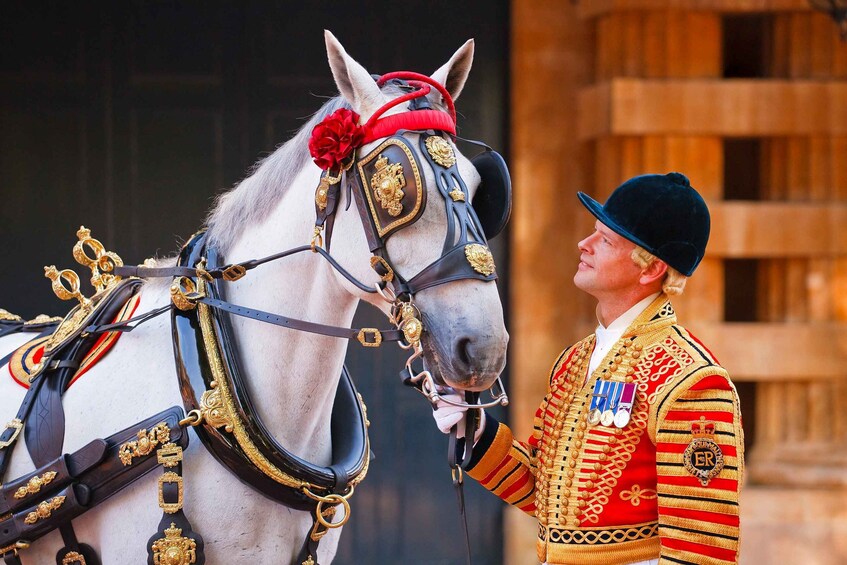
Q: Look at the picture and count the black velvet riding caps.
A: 1